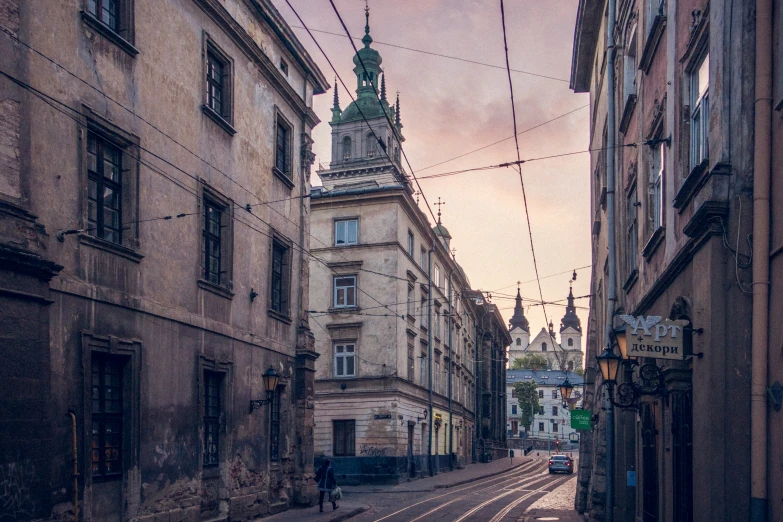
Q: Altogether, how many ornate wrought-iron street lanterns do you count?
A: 4